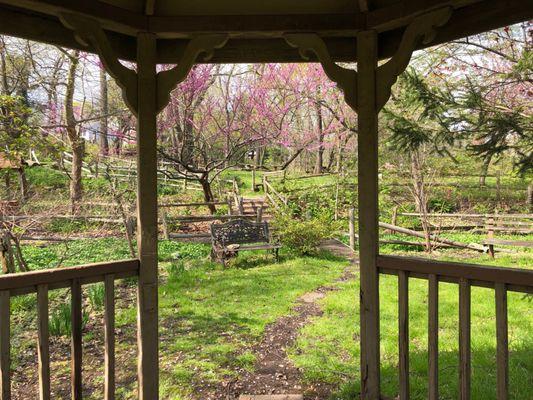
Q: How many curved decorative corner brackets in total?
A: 4